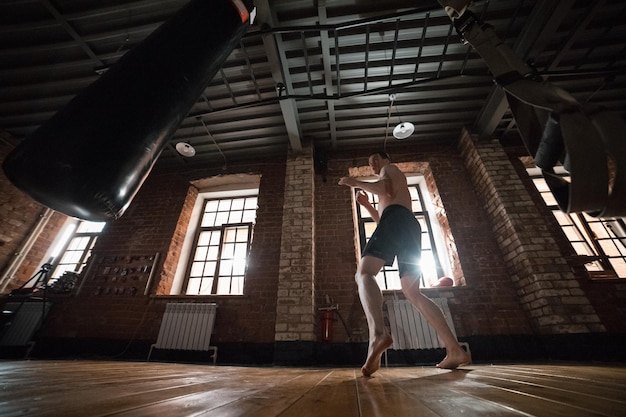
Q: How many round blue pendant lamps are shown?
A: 0